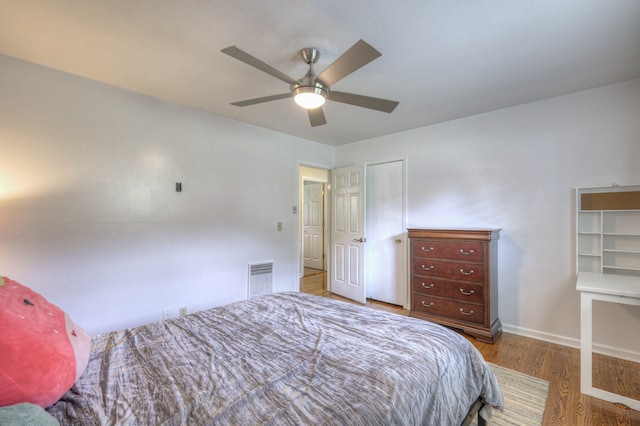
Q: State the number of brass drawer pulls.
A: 8